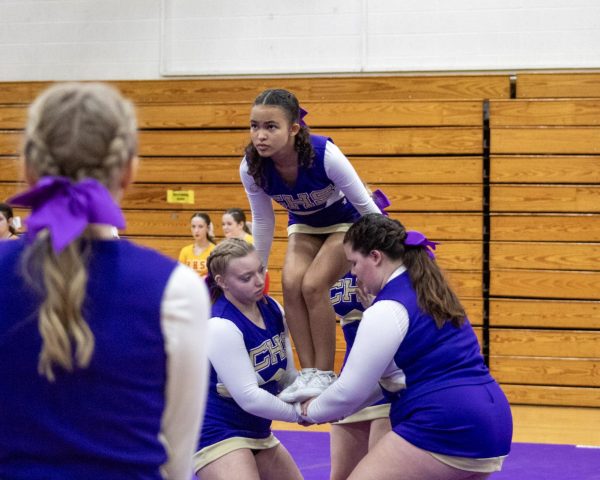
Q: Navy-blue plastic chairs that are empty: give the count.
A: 0